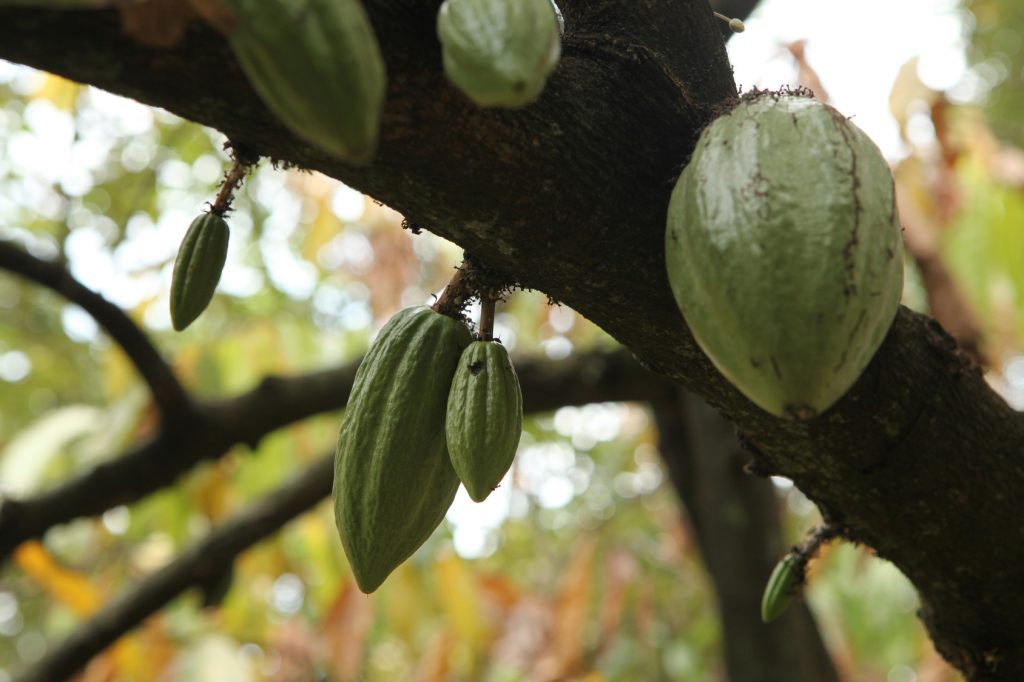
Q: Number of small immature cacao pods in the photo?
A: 3